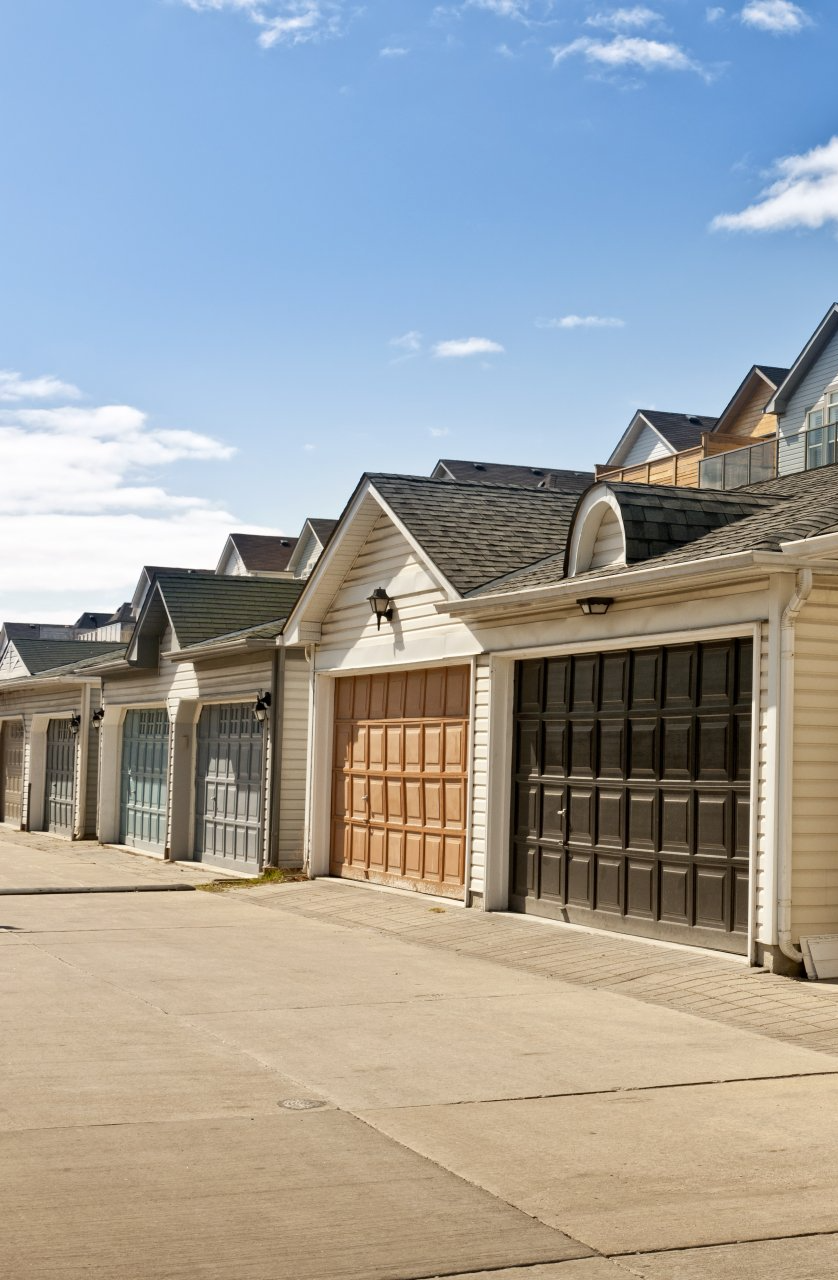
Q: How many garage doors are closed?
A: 6